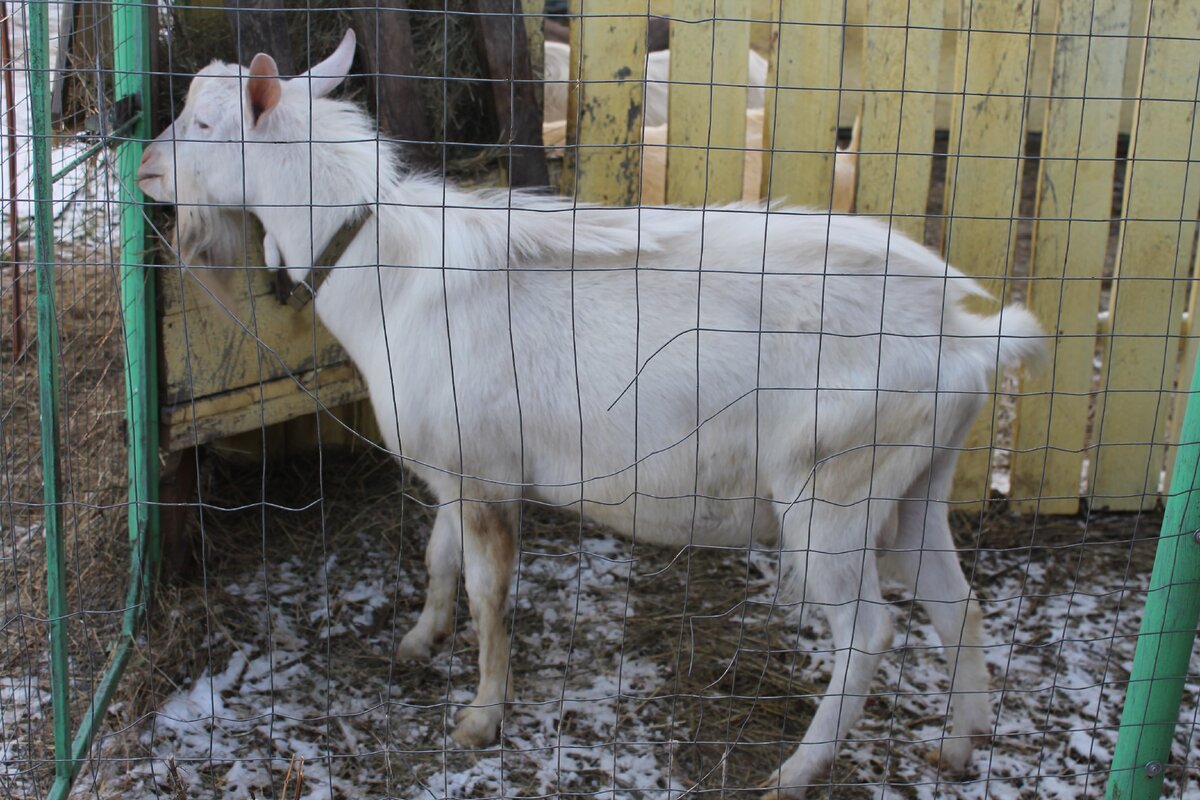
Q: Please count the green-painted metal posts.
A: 3